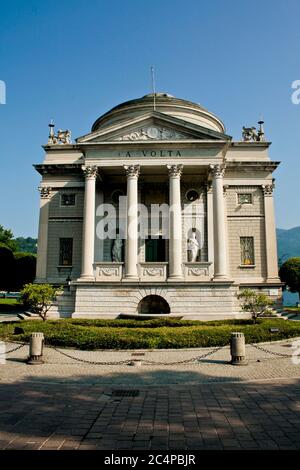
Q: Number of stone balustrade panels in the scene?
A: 3